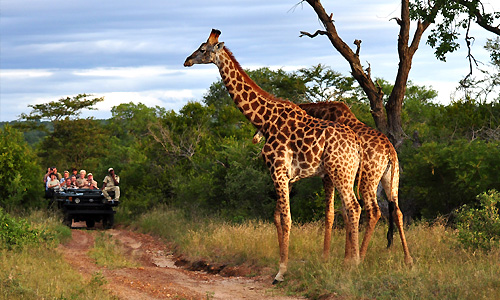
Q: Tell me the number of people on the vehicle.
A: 10